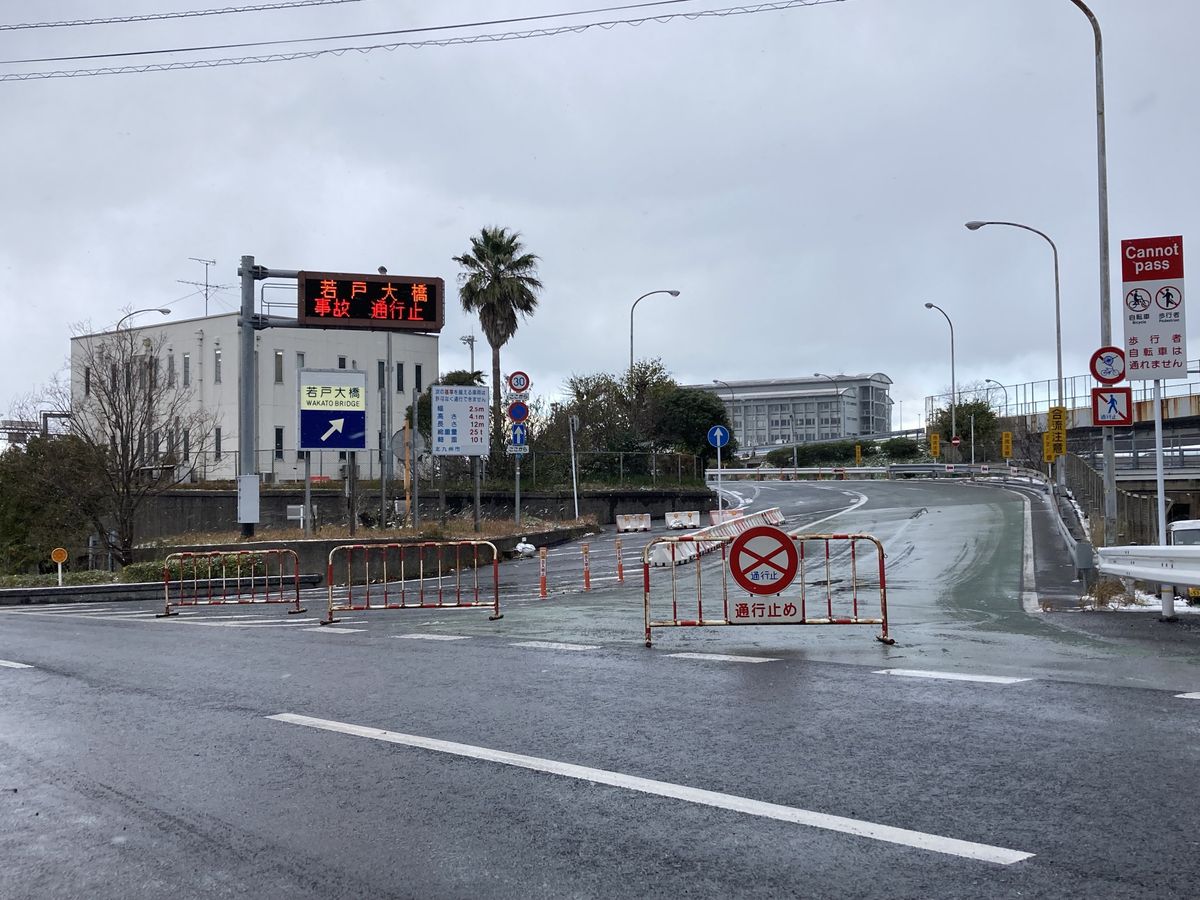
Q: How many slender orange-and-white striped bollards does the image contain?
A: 3